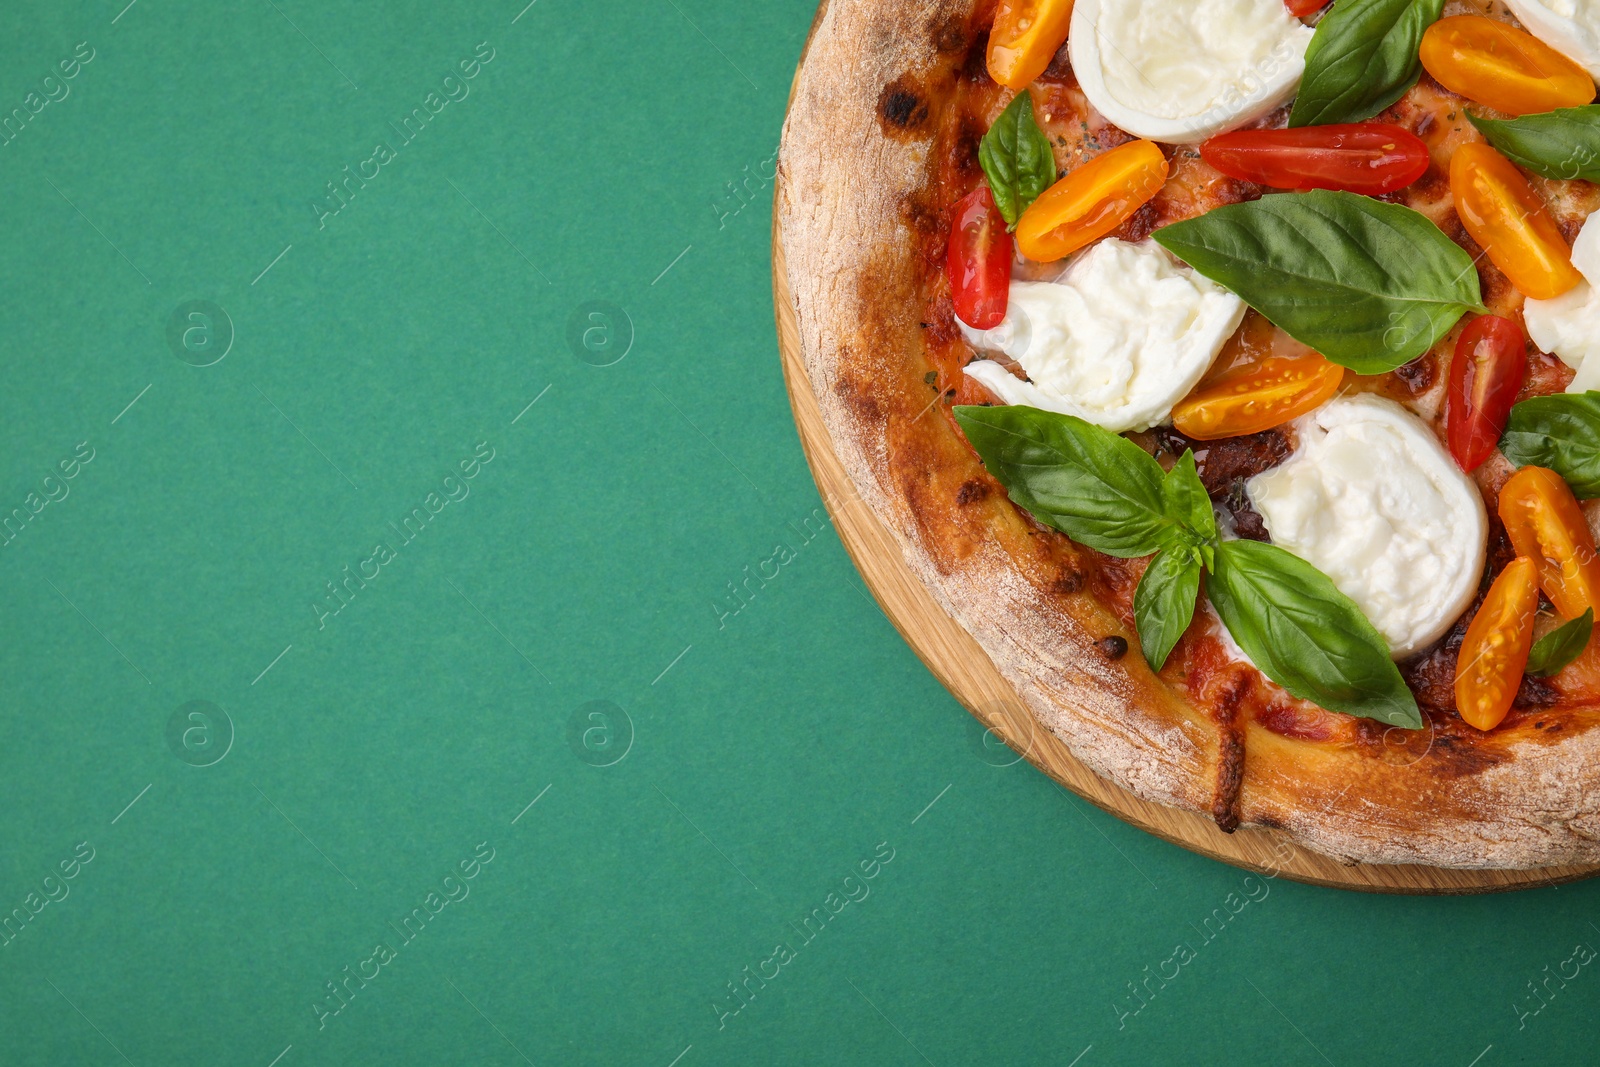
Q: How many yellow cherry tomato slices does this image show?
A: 7